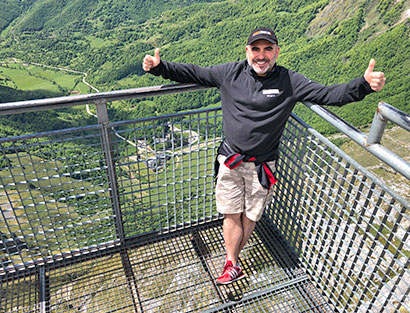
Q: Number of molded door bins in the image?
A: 0